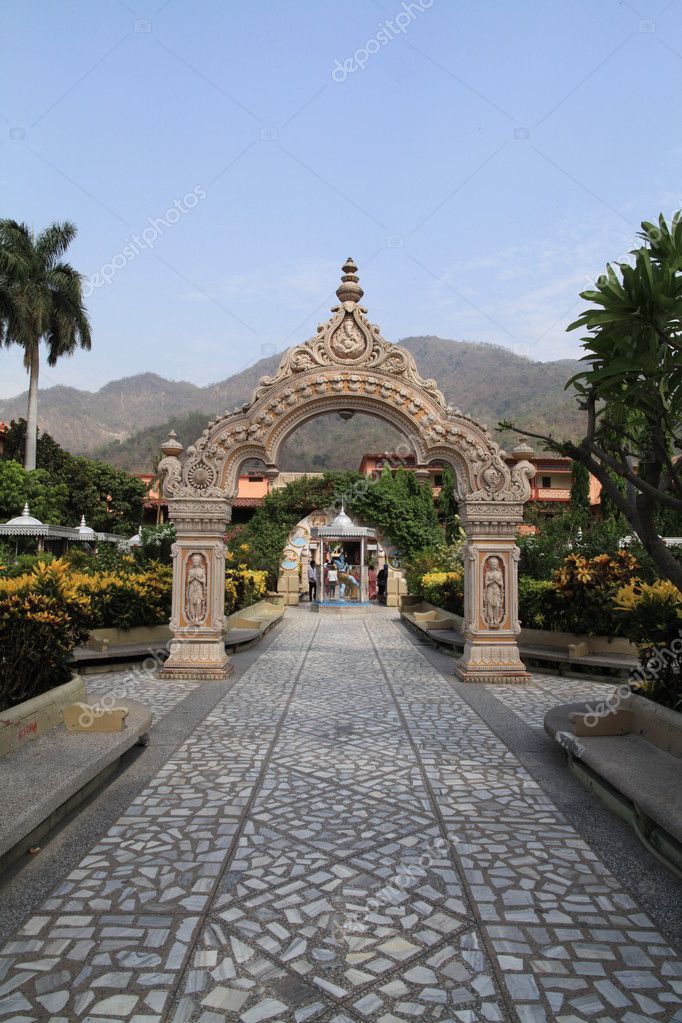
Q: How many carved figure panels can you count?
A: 2